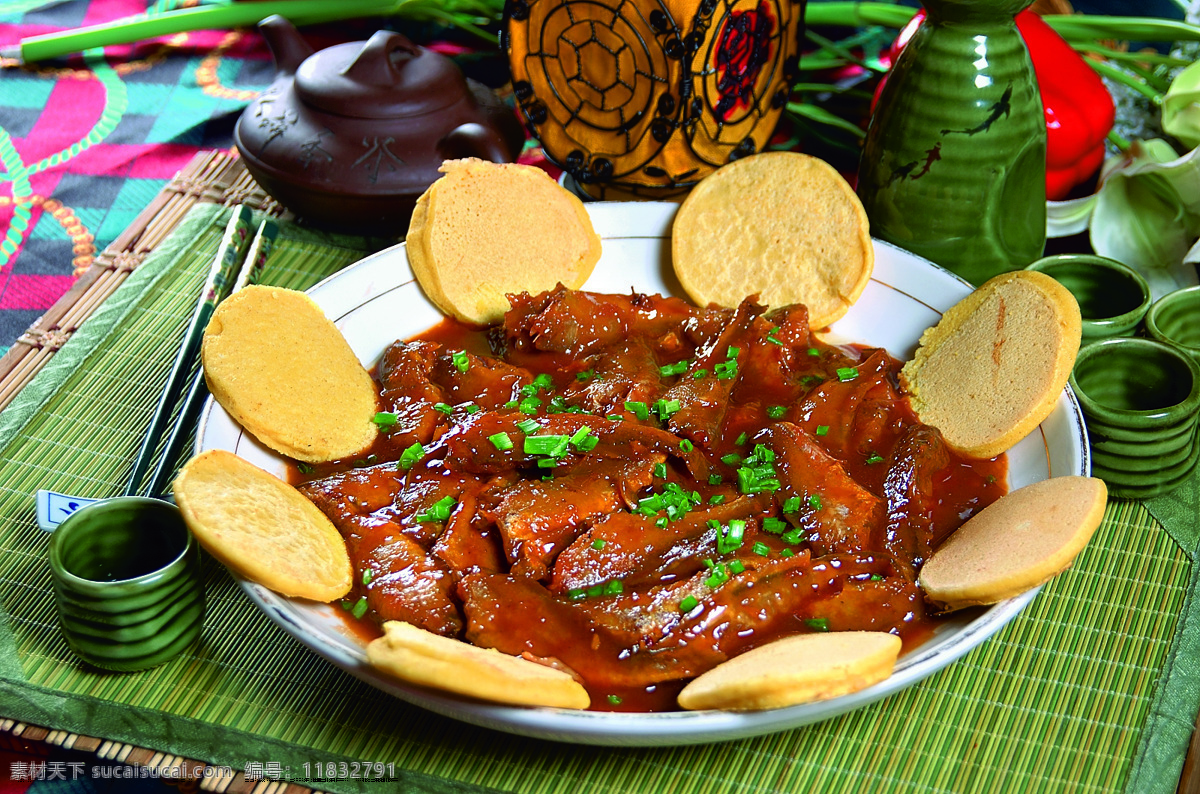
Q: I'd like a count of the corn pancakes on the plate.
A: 8